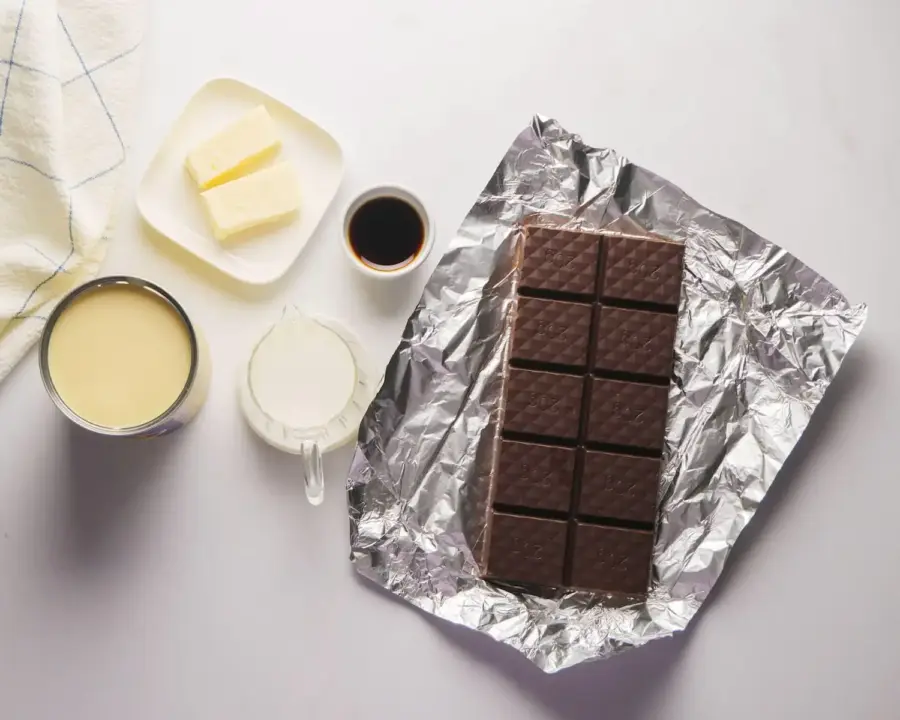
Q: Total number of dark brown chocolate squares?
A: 10